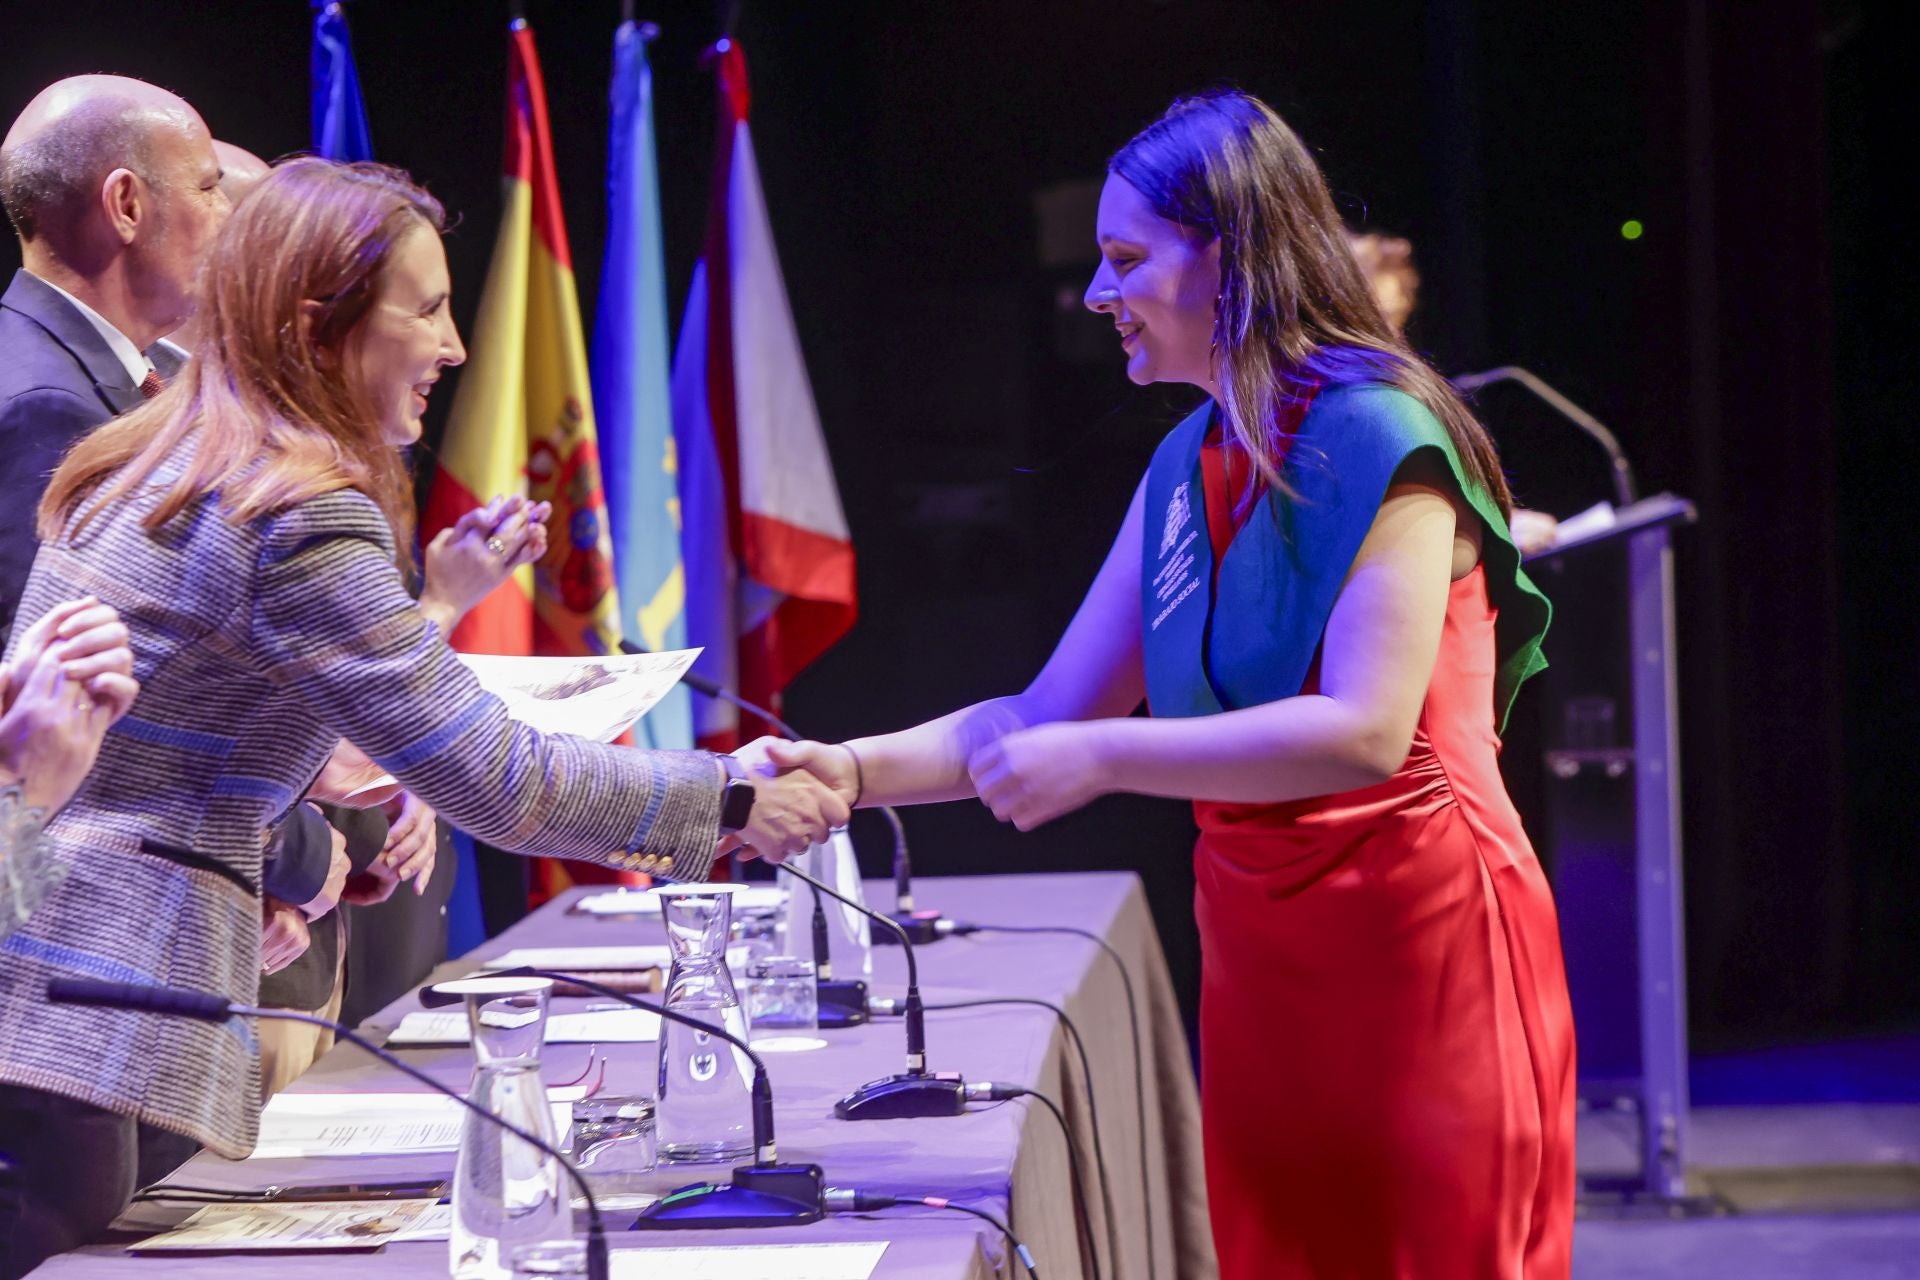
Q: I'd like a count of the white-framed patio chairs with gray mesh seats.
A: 0